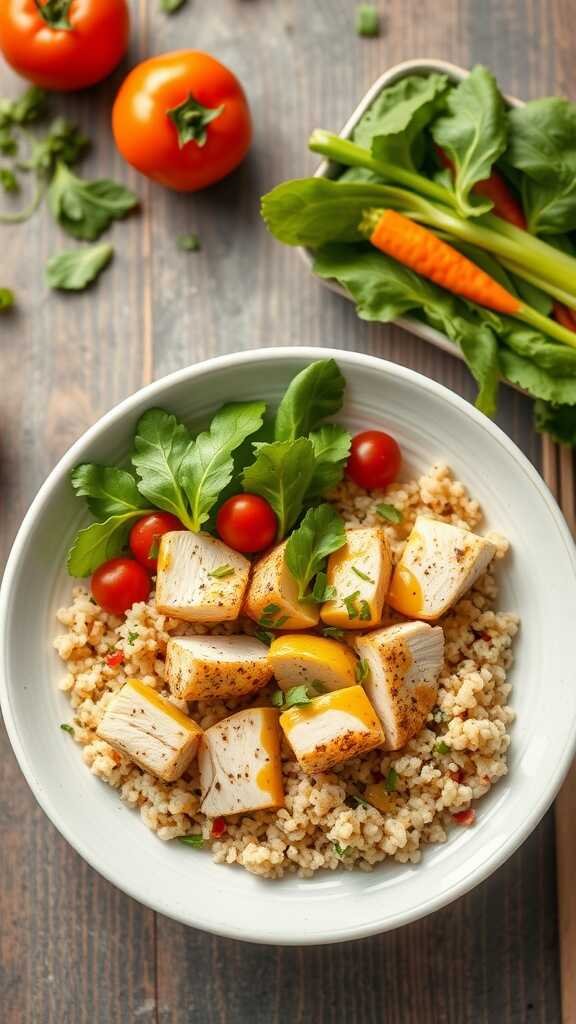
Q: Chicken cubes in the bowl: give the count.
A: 10